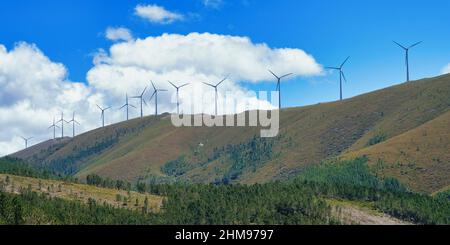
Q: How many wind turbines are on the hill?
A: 13